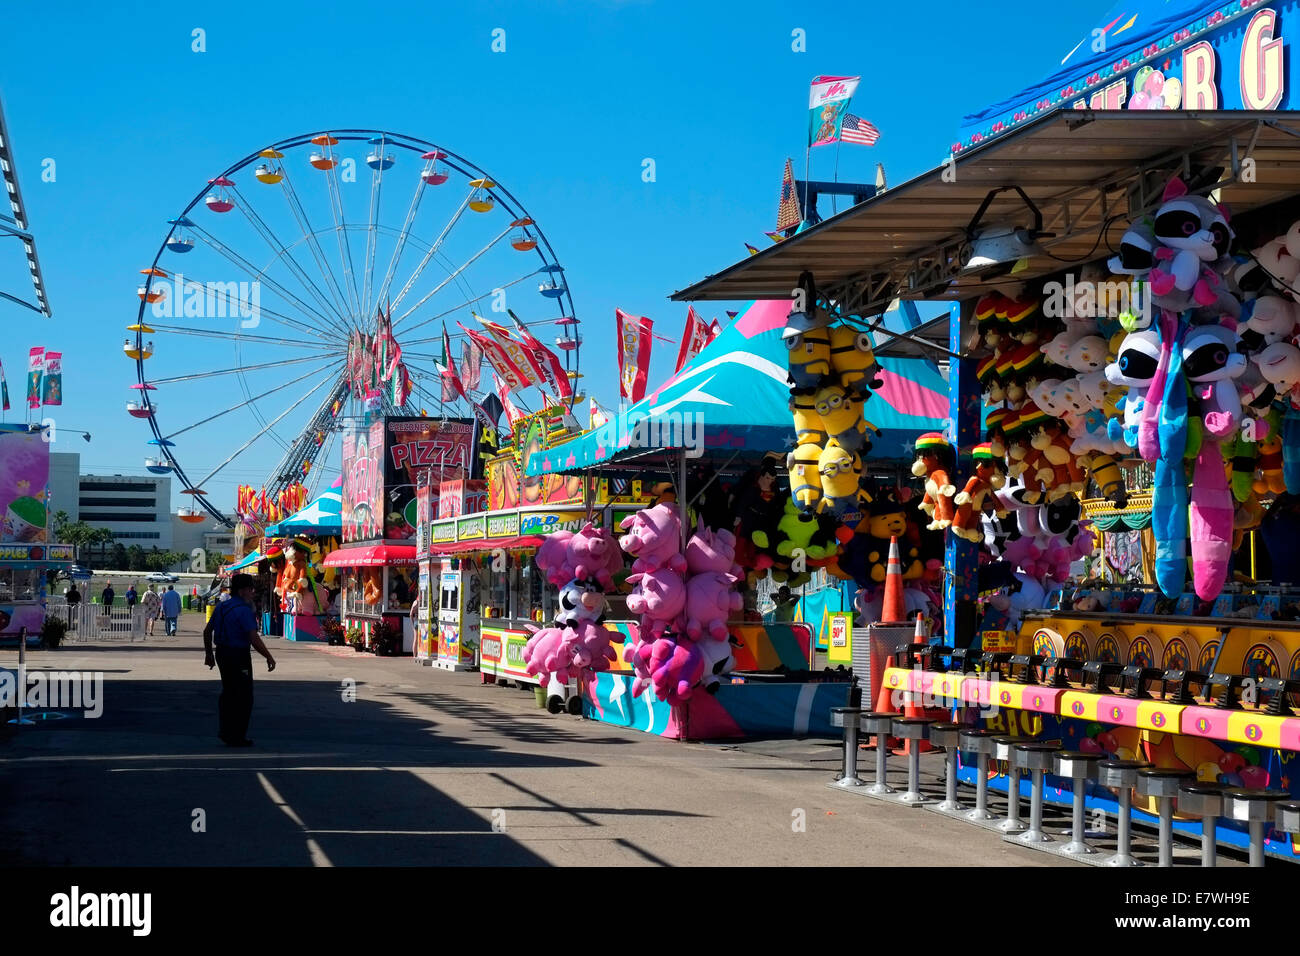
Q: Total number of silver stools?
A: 13